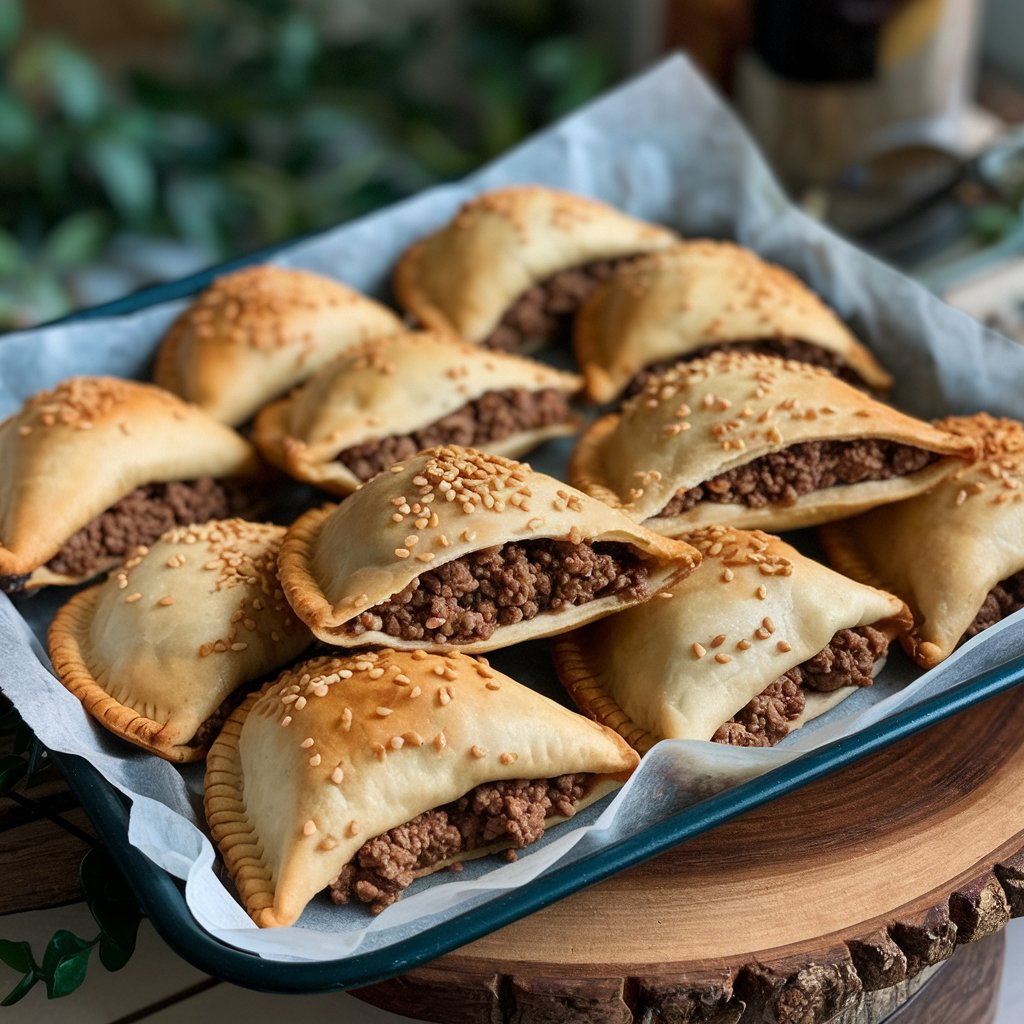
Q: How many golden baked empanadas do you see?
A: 11